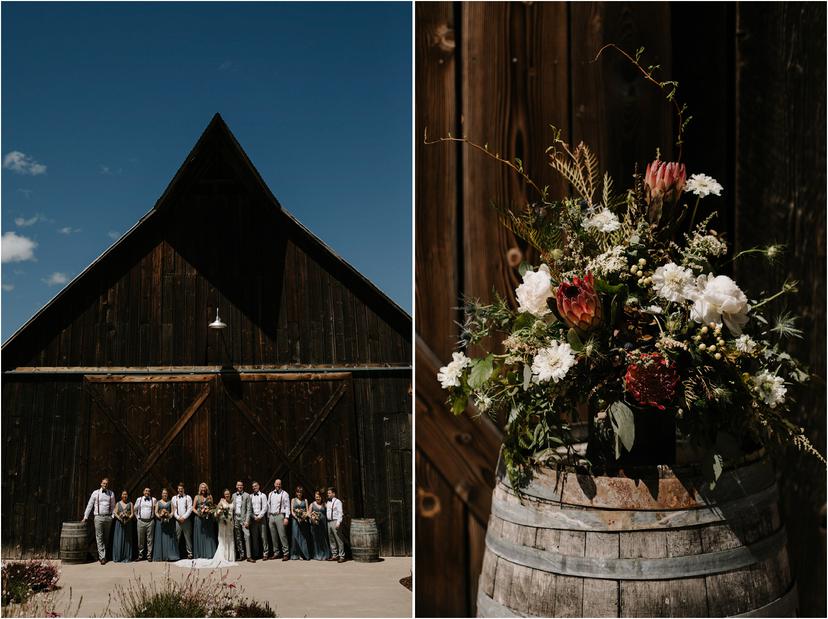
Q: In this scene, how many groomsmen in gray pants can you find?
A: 6